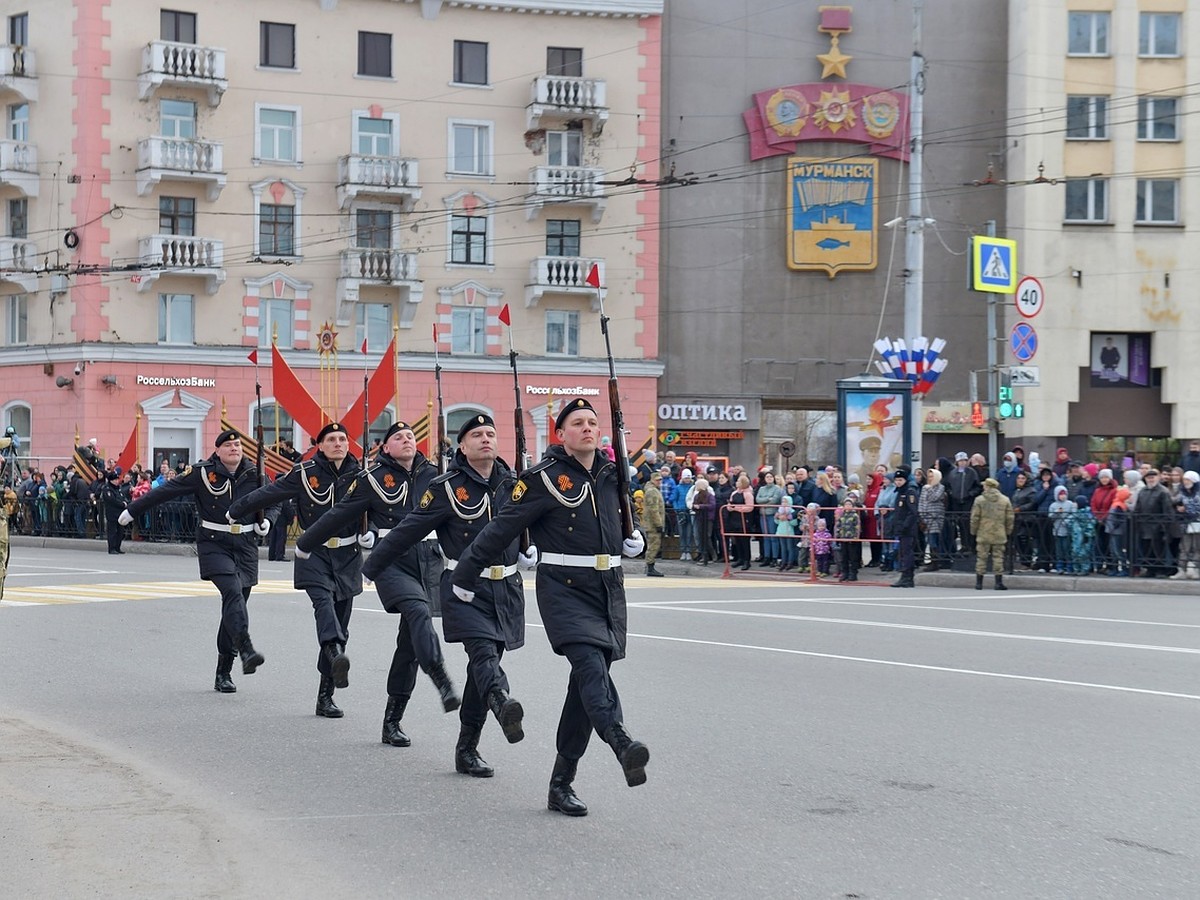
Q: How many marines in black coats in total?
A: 5